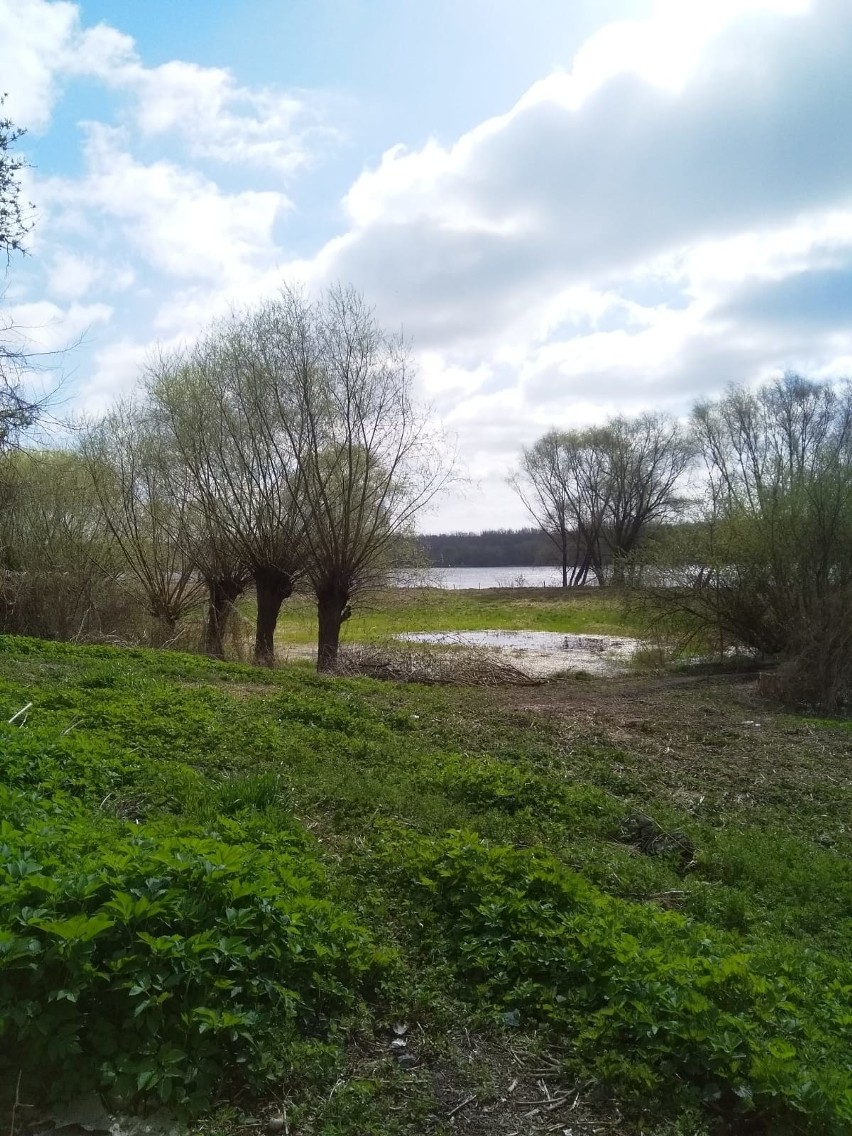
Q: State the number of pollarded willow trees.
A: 4